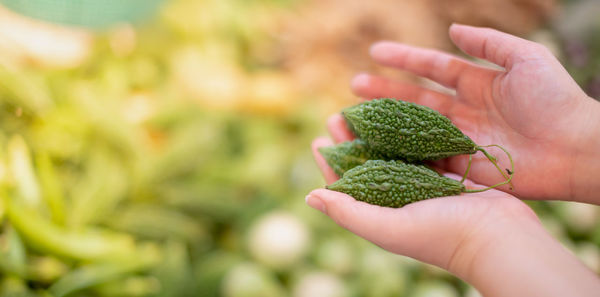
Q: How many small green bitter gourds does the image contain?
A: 3